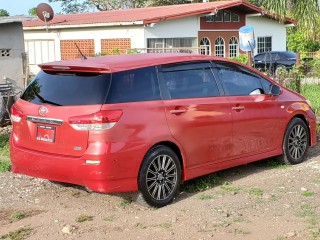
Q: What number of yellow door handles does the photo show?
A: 0